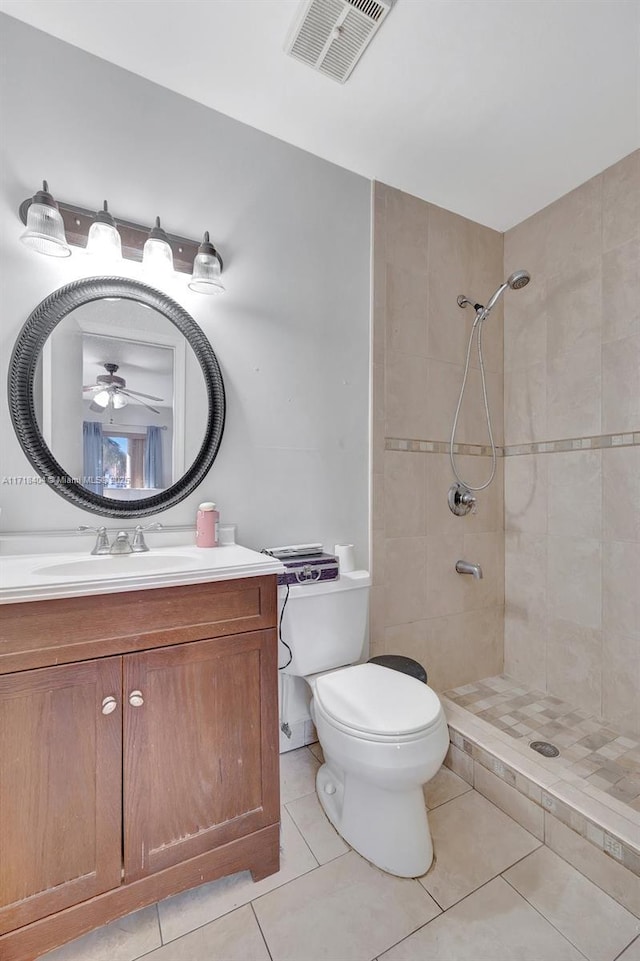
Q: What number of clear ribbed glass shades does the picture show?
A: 4